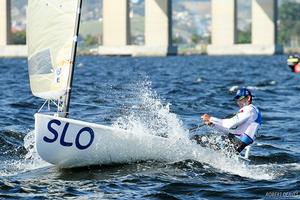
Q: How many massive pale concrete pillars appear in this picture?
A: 5